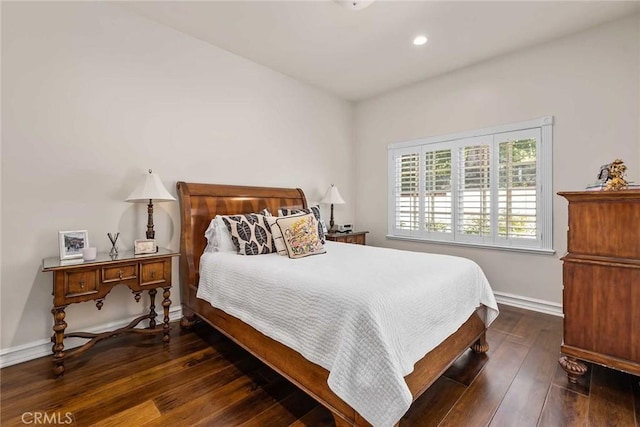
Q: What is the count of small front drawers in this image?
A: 3